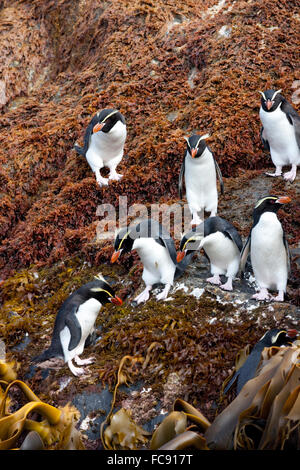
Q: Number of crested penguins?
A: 8